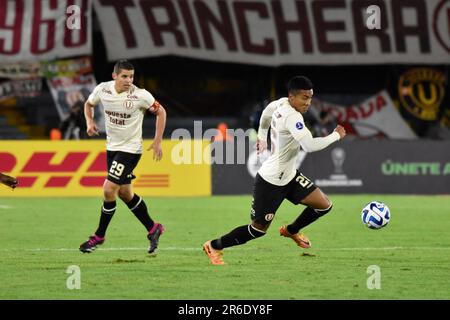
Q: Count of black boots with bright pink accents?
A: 2